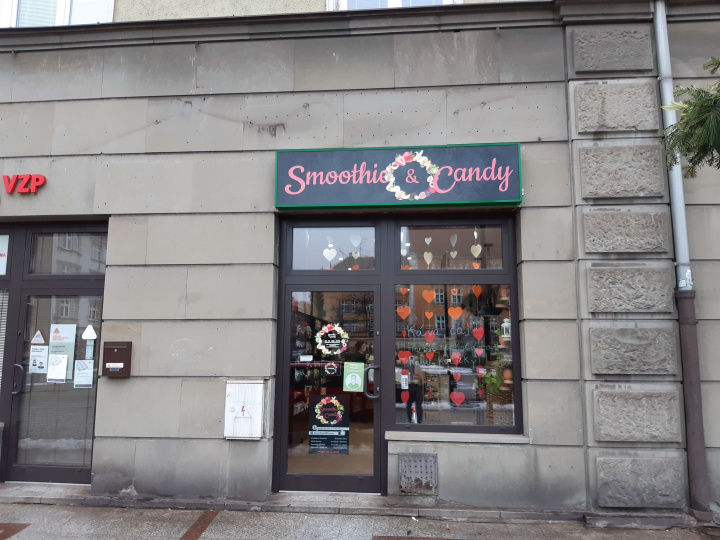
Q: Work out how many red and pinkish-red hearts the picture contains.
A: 14